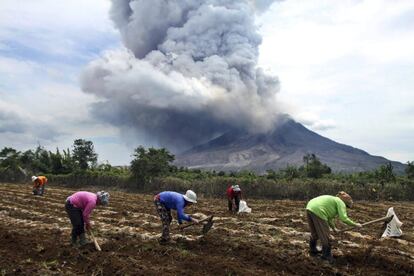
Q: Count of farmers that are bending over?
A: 5